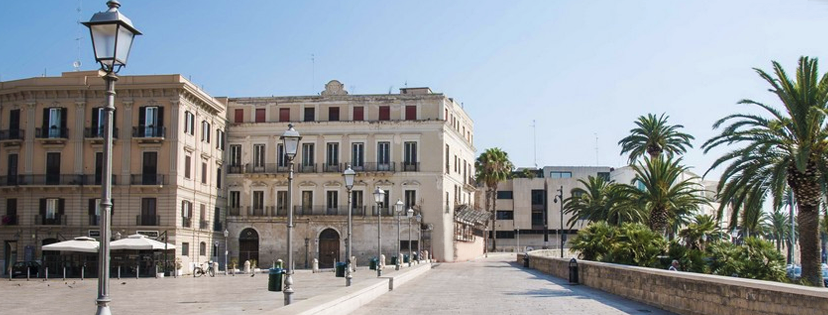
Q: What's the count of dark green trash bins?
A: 5